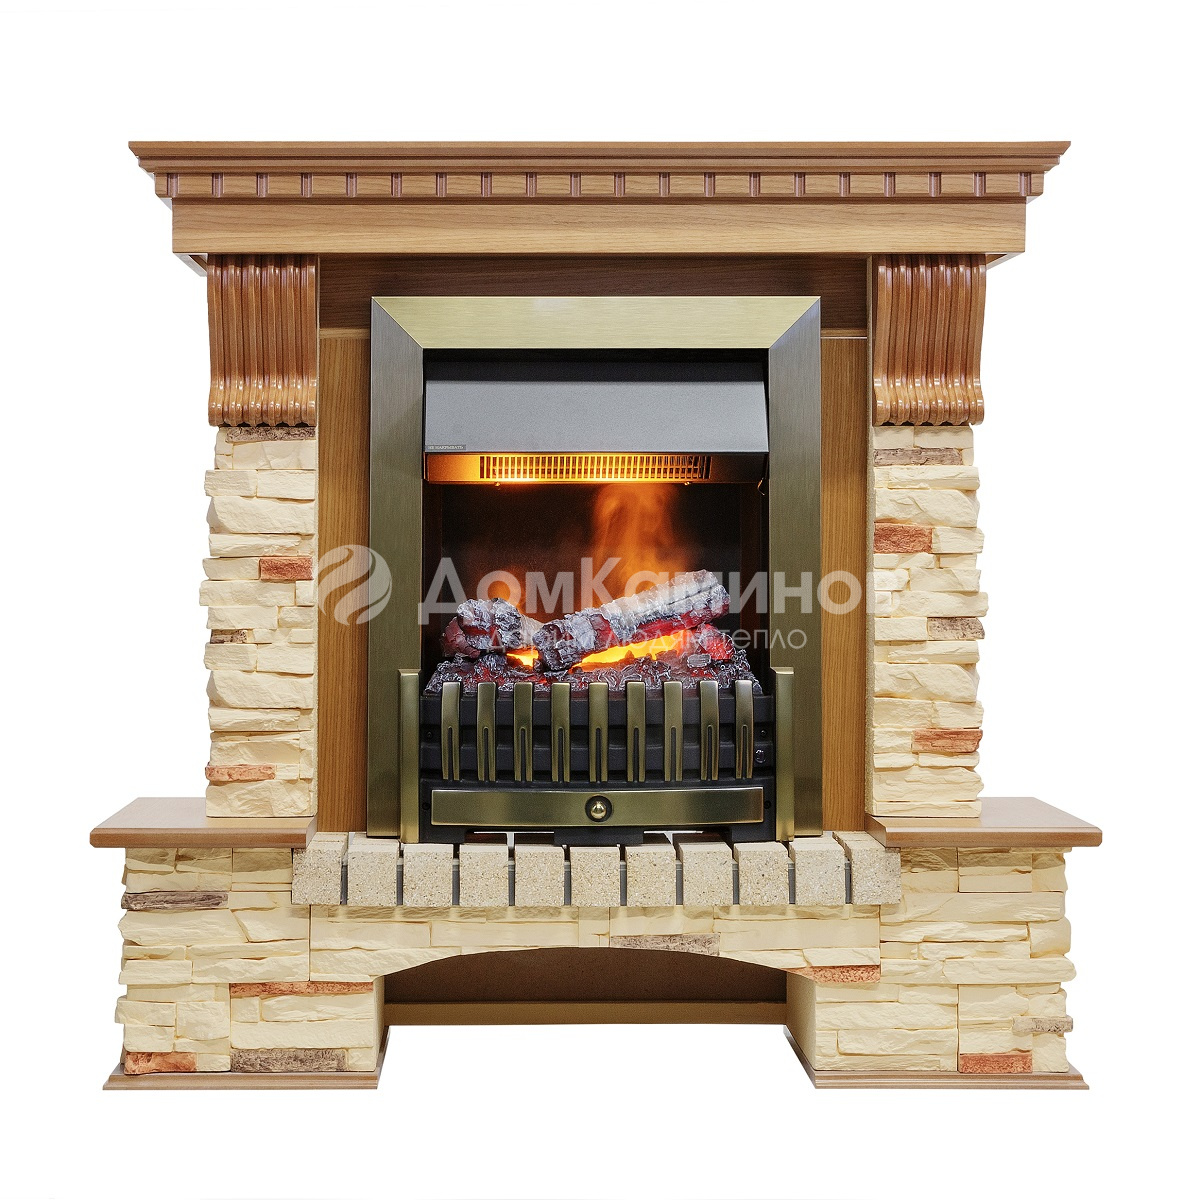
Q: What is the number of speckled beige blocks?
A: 11